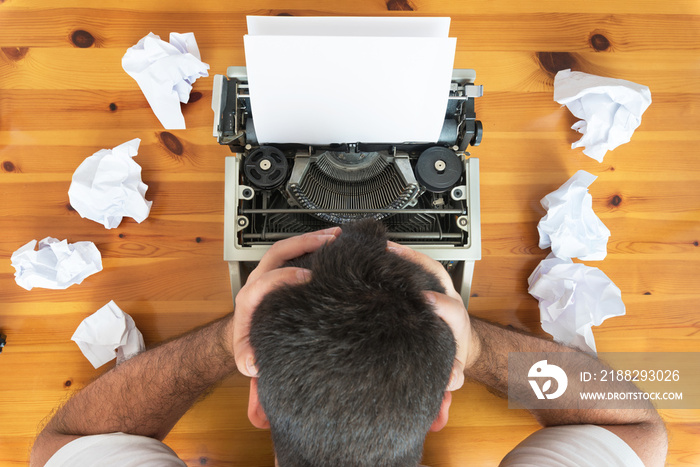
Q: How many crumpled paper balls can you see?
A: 7